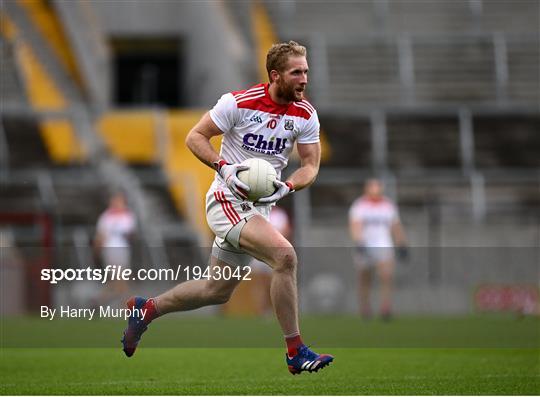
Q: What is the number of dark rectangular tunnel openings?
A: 1